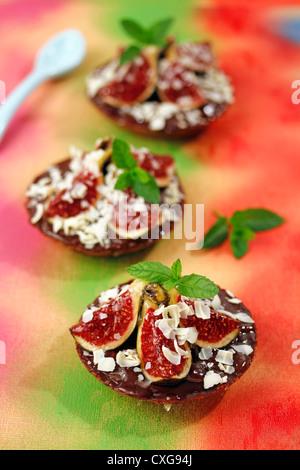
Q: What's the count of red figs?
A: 9